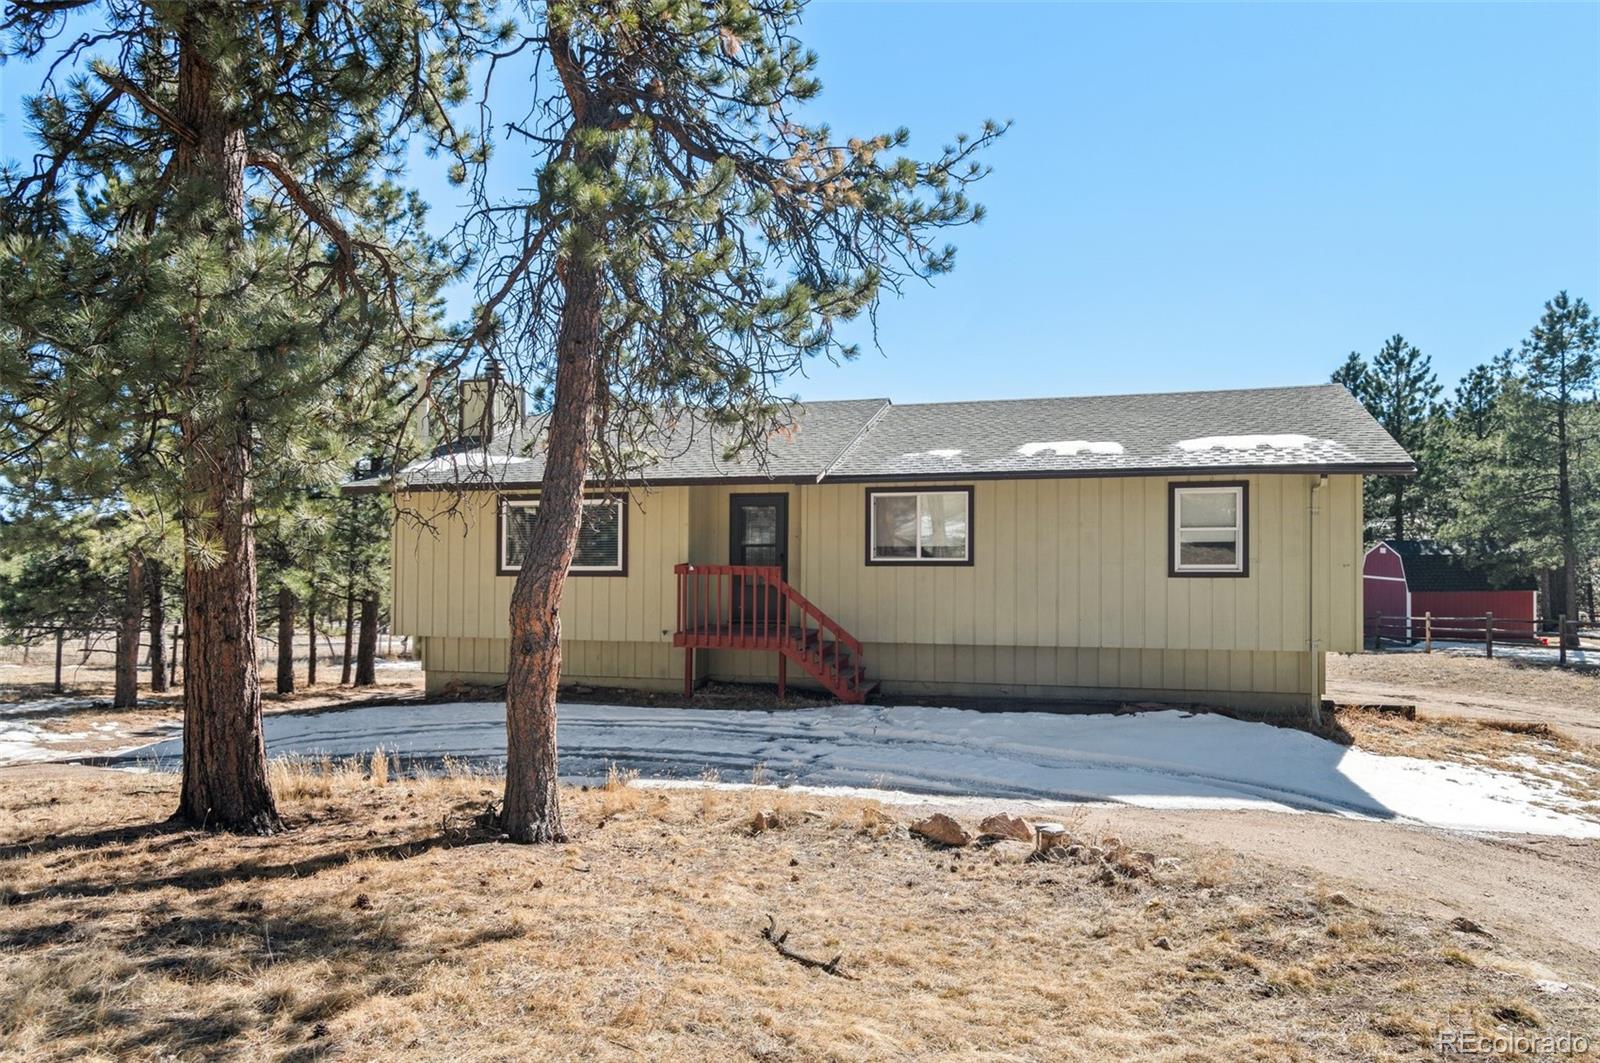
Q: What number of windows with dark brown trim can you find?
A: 3